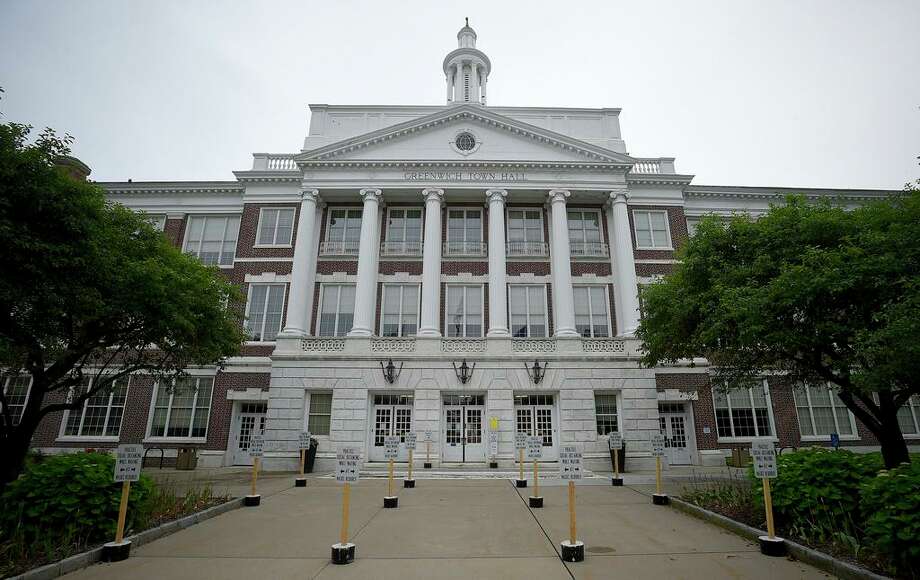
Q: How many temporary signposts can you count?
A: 14